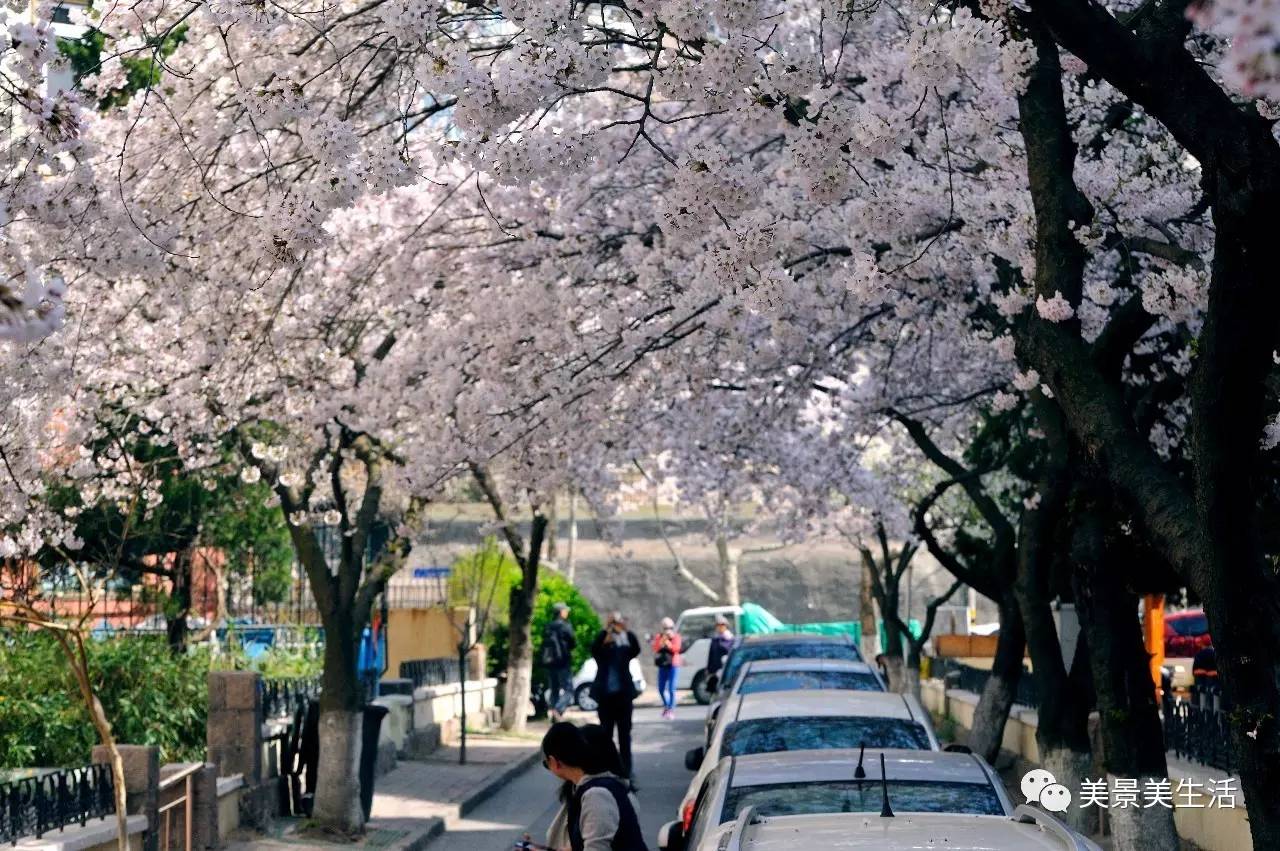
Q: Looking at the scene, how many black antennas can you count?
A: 2